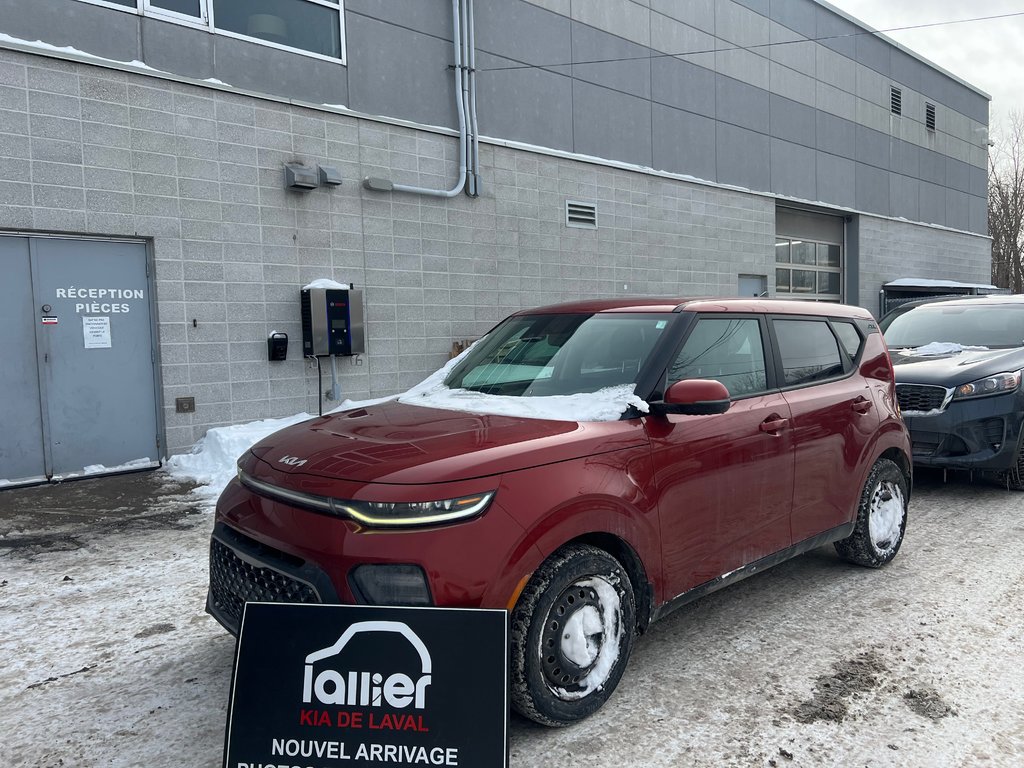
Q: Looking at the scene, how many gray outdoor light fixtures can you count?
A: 2